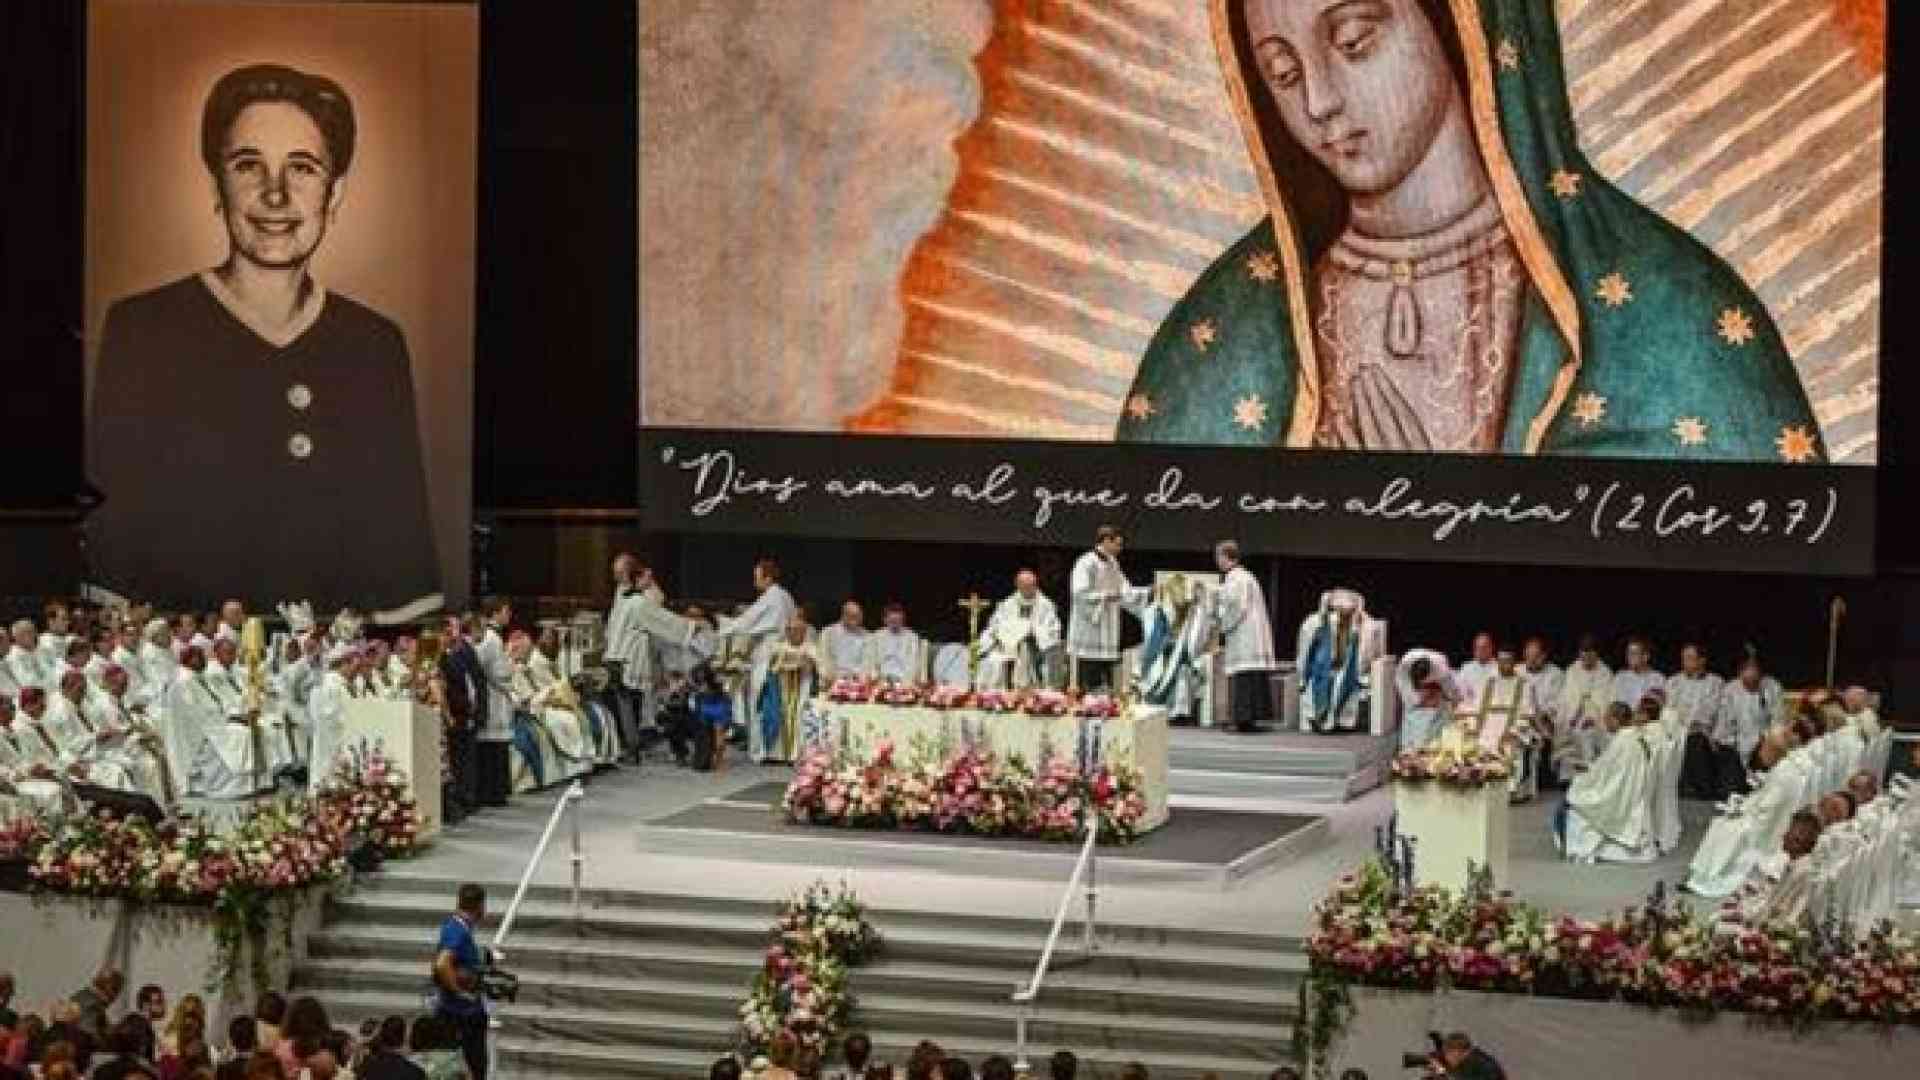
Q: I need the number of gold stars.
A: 11